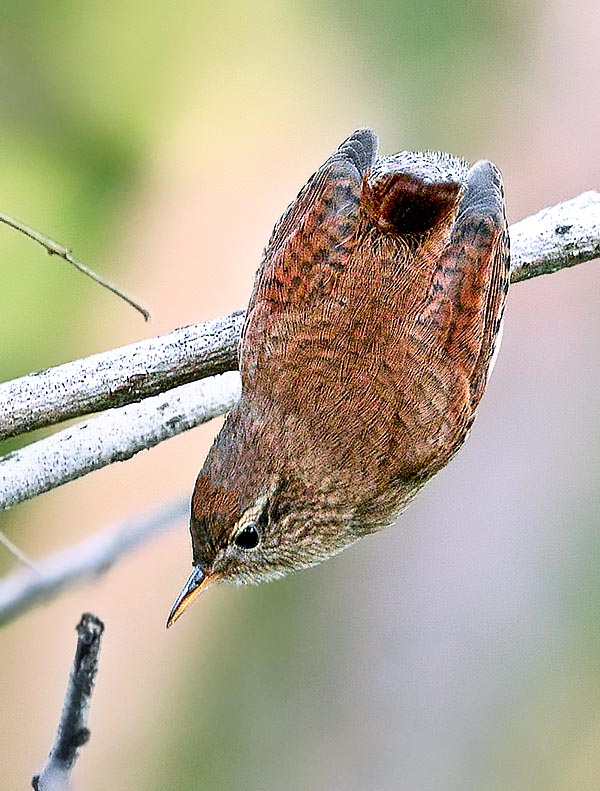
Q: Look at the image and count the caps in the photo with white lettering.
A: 0